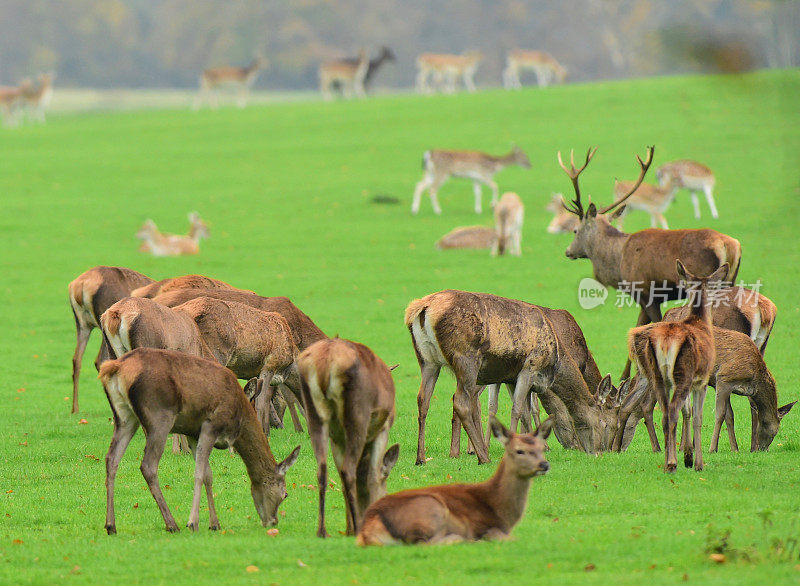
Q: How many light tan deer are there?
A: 14